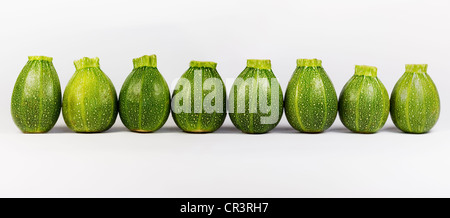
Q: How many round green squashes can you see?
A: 8